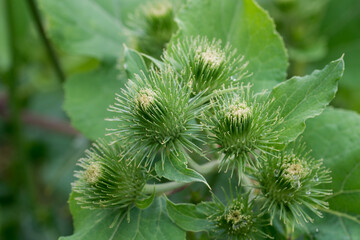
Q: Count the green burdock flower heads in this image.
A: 7